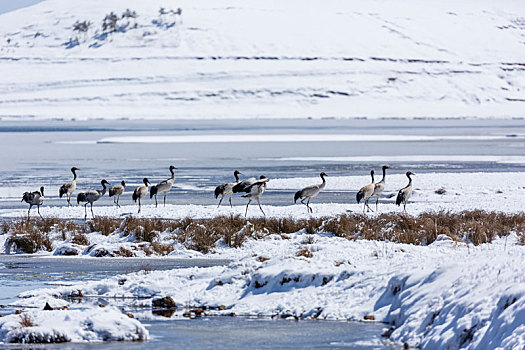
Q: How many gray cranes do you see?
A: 12